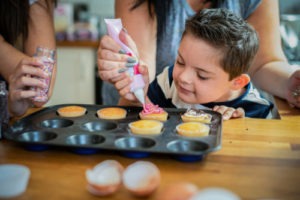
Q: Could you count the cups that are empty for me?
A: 6